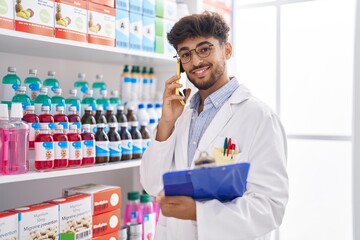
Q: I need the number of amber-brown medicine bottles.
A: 10